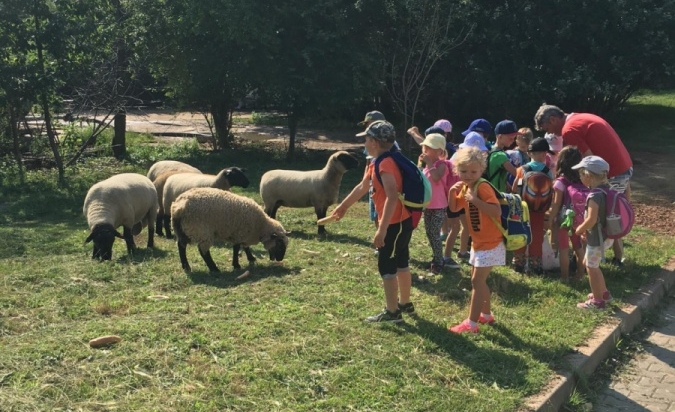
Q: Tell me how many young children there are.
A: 14